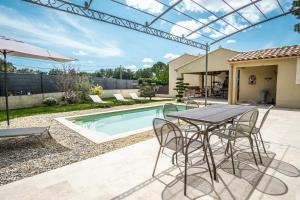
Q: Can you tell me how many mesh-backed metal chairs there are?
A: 5